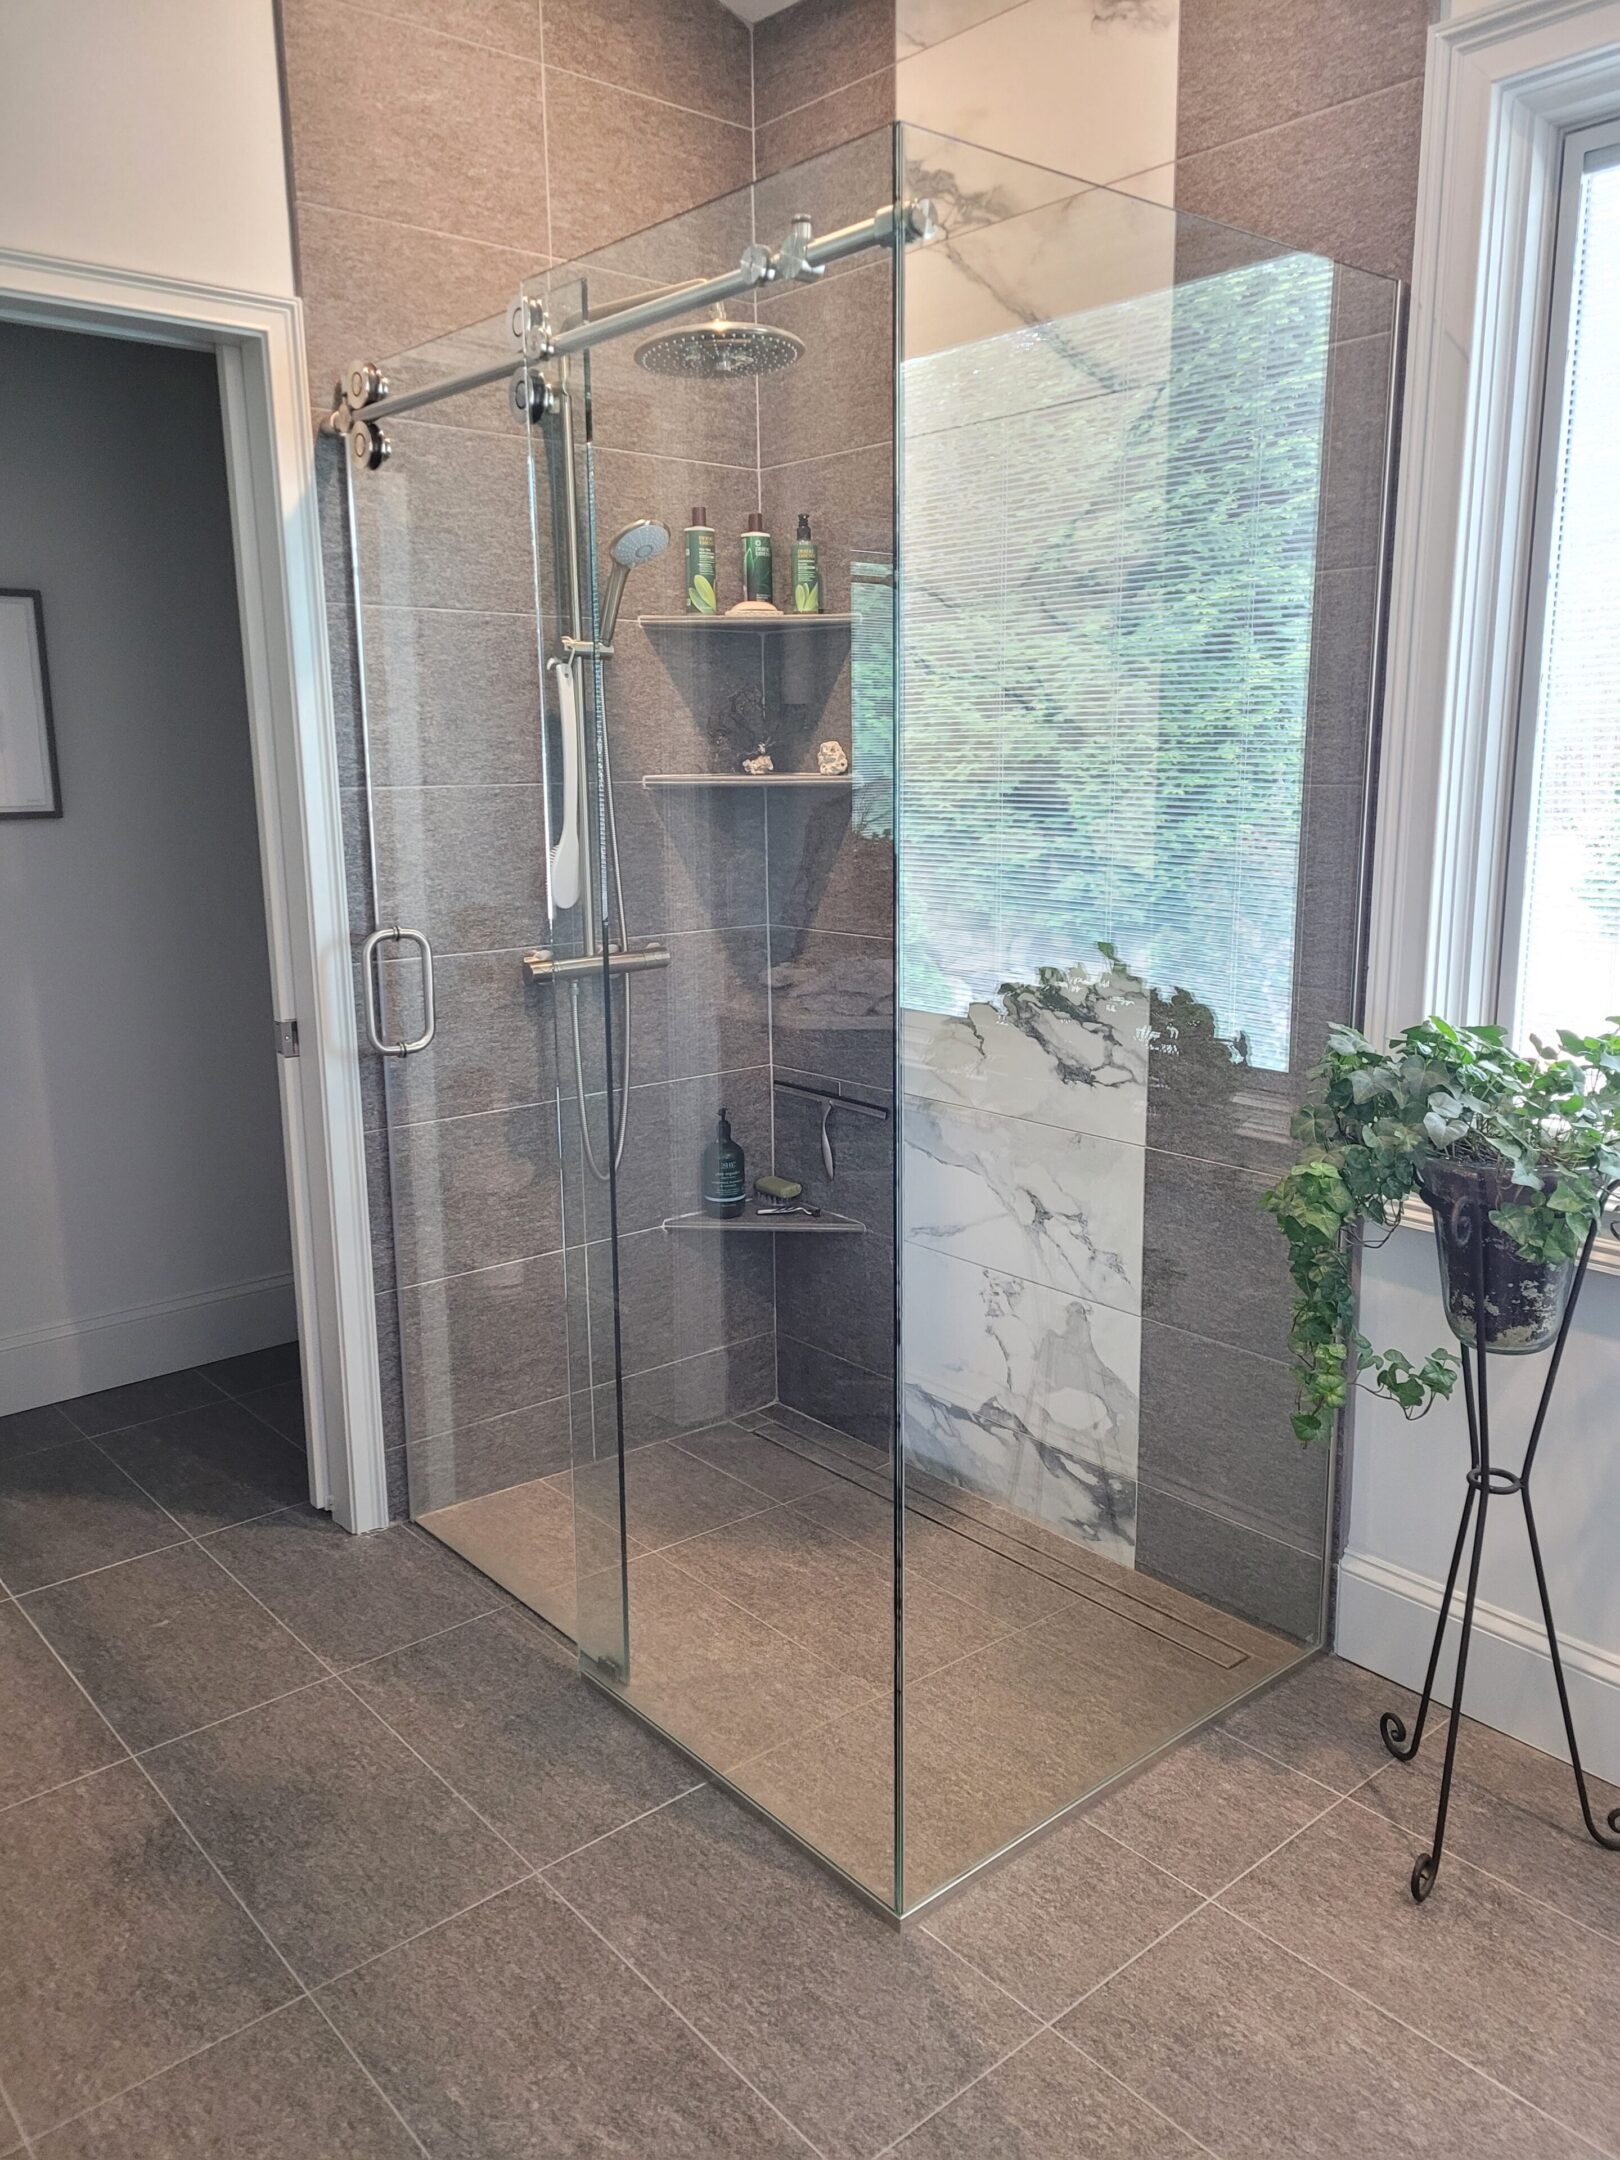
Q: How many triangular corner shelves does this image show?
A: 3